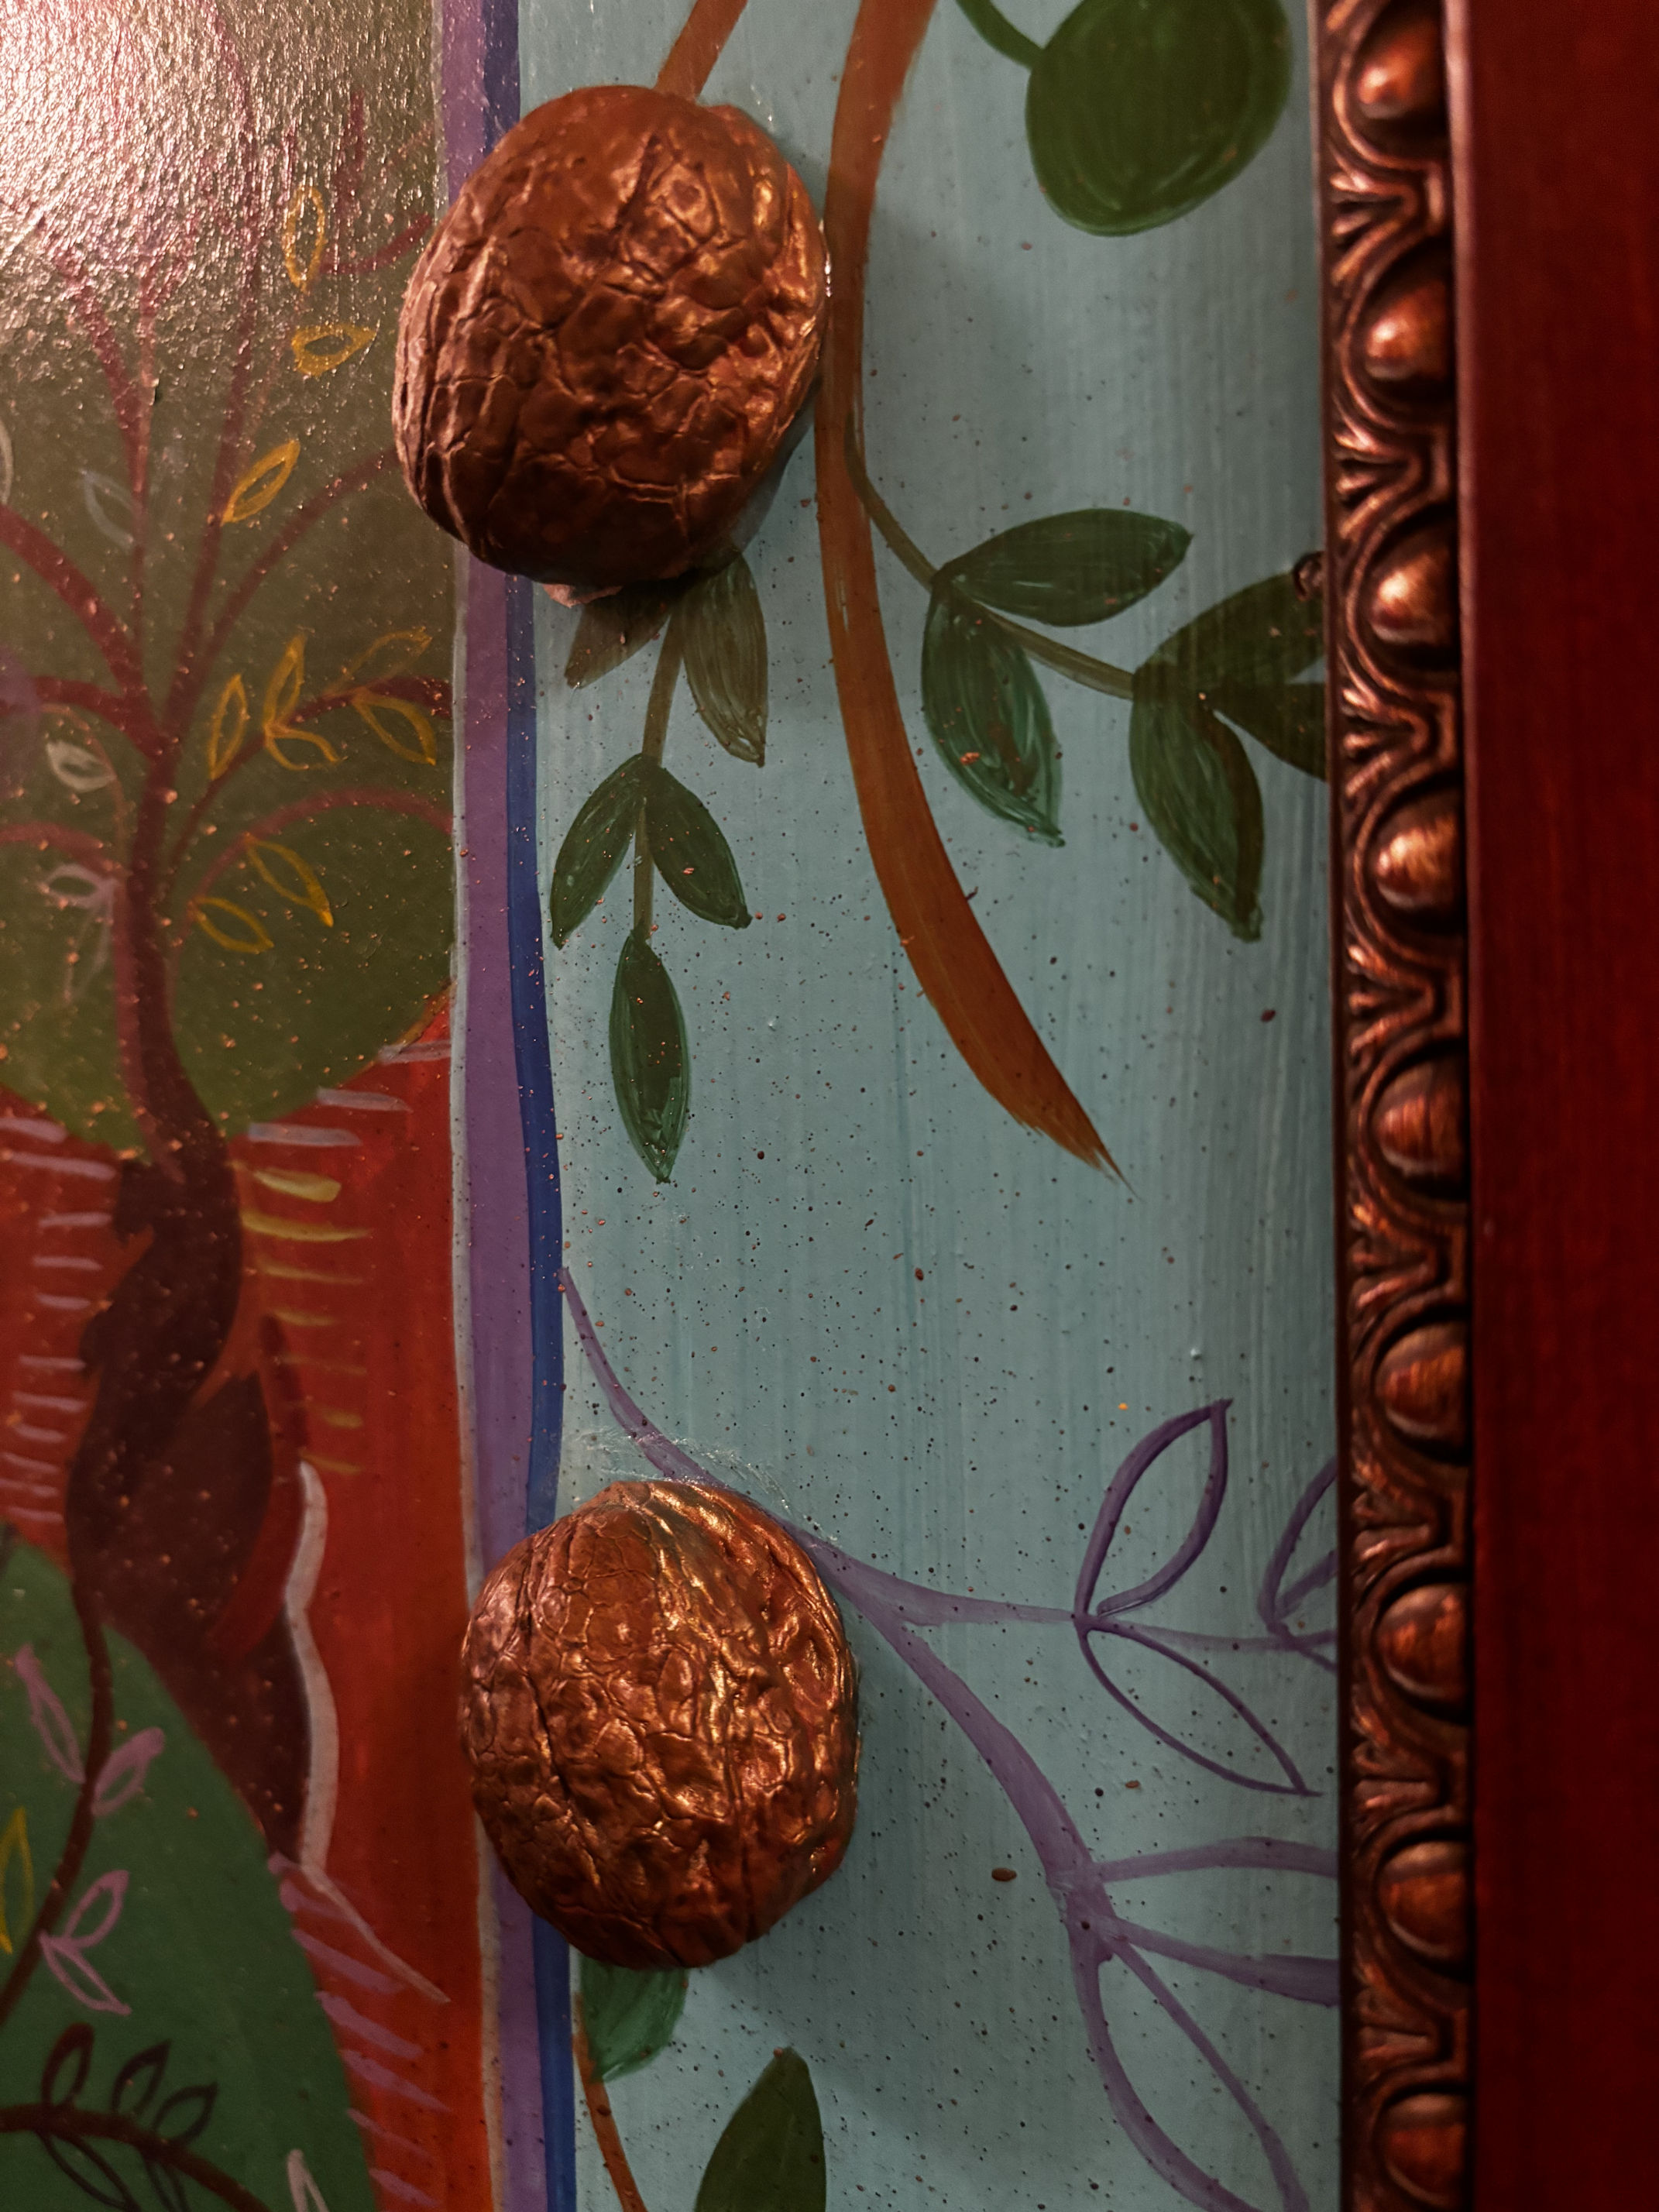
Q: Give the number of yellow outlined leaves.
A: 11